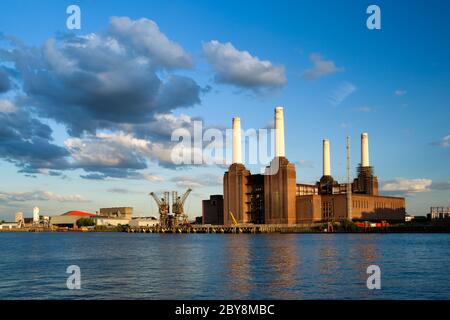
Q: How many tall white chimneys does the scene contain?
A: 4